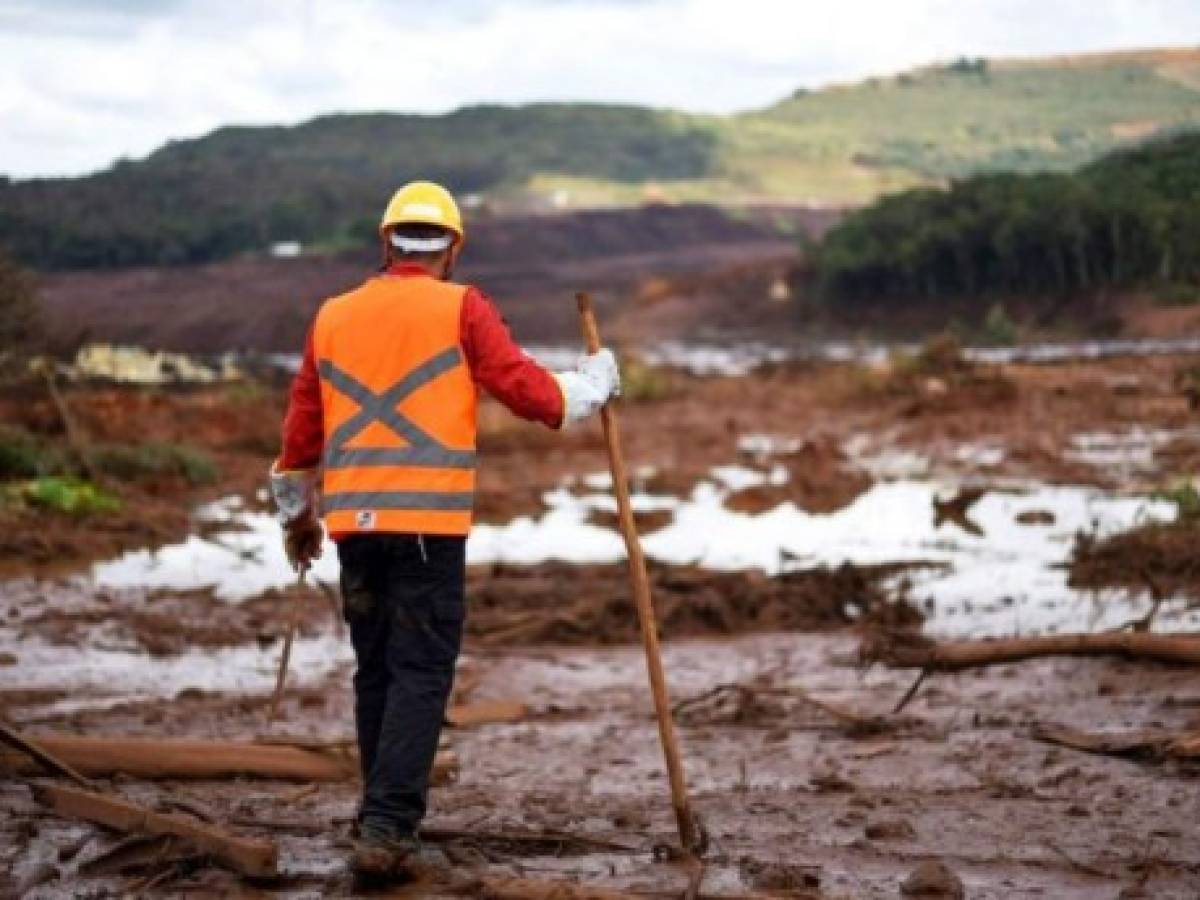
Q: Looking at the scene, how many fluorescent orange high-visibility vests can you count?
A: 1